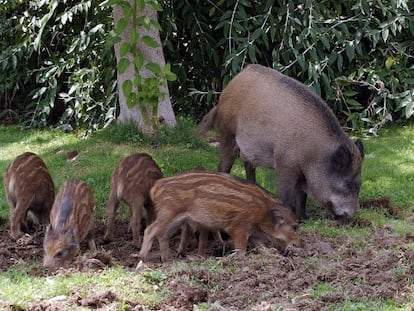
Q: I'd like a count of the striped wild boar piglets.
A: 5